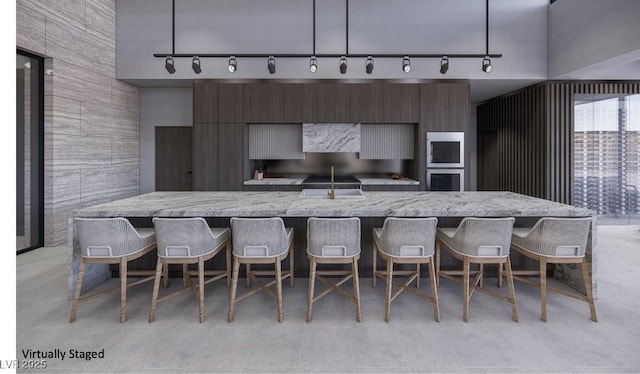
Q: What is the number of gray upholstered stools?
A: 7